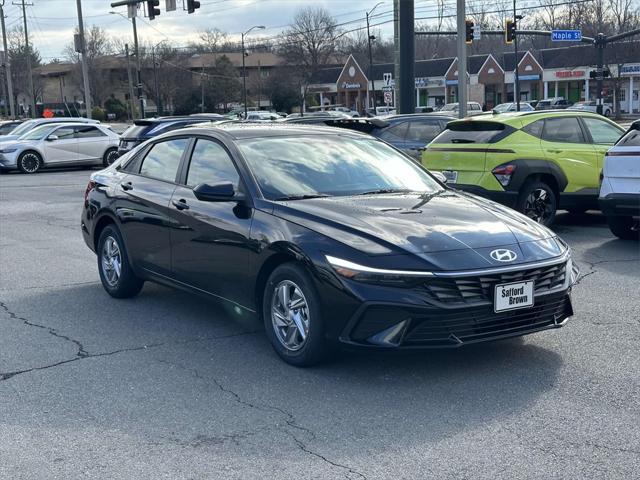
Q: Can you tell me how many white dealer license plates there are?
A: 1